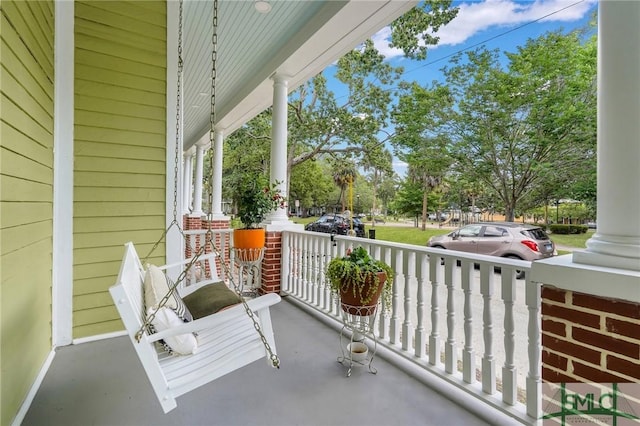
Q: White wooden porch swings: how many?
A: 1